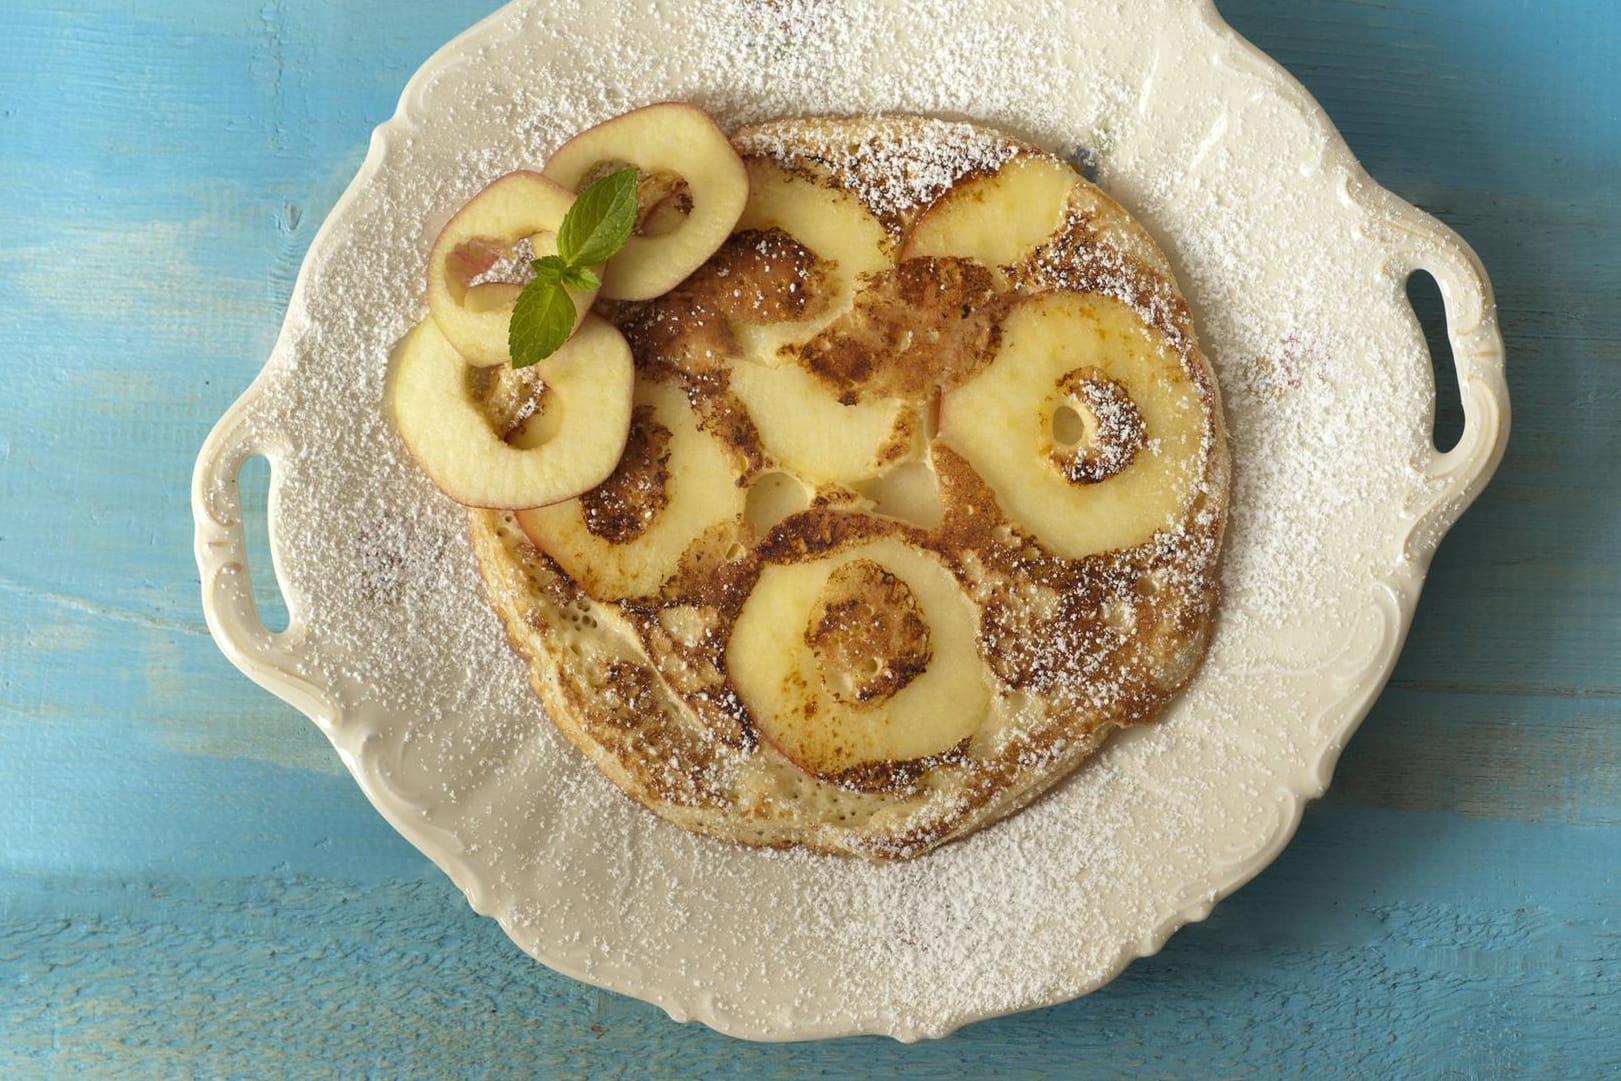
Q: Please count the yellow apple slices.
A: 9